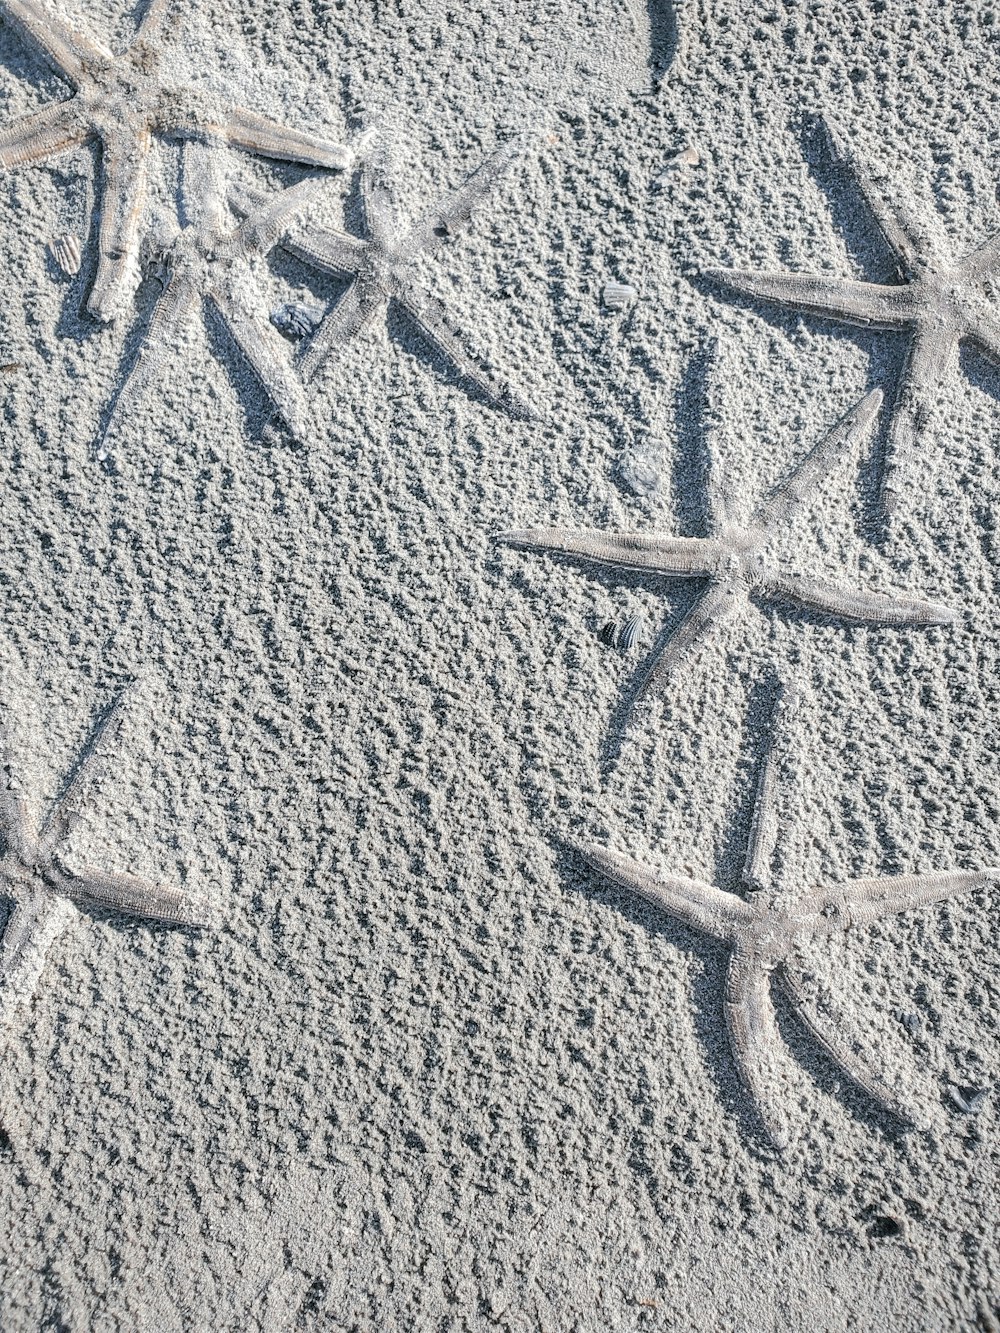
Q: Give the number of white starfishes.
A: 7